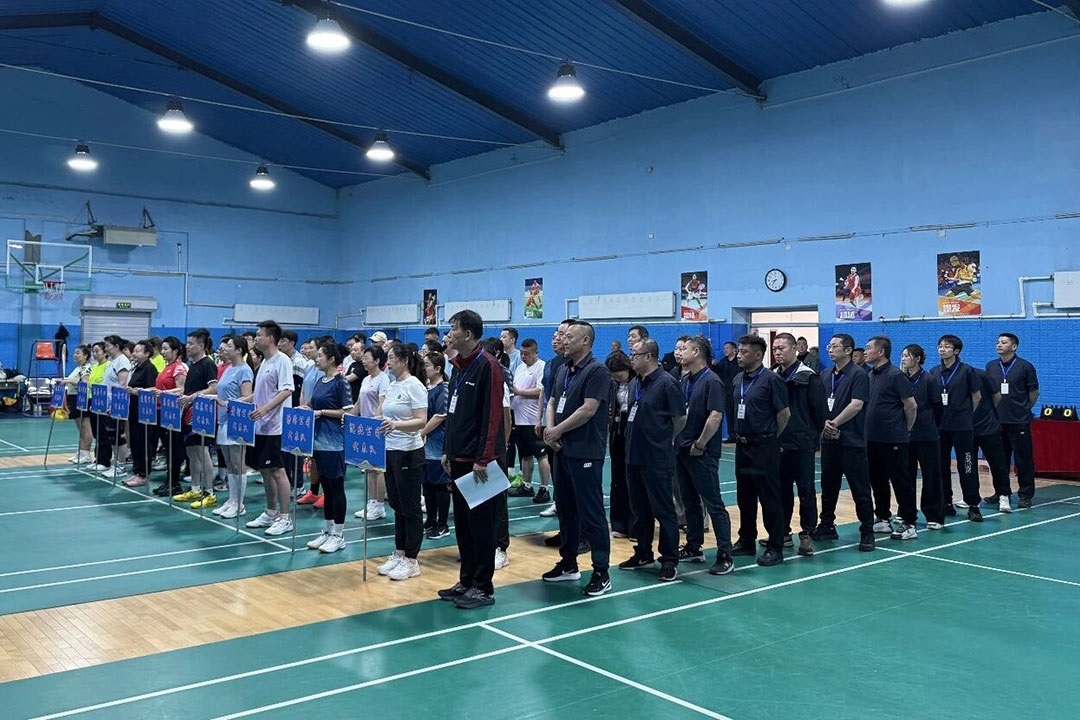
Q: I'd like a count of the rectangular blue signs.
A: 10